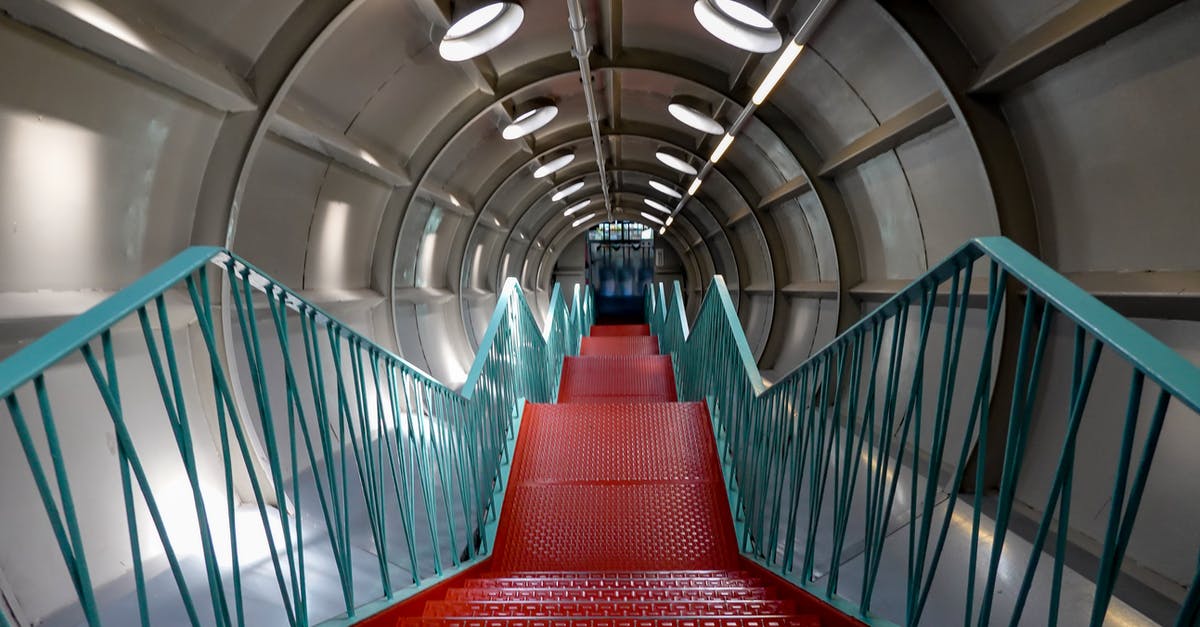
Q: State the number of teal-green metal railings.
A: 2